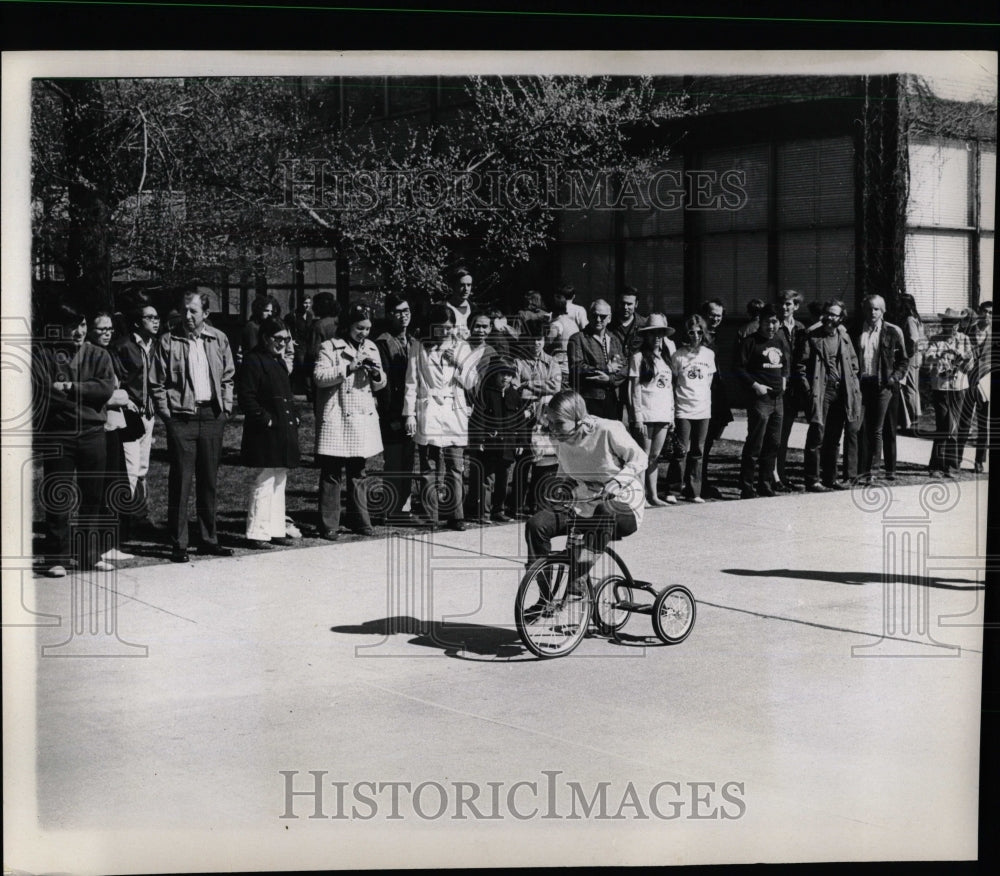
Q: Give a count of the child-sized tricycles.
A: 1